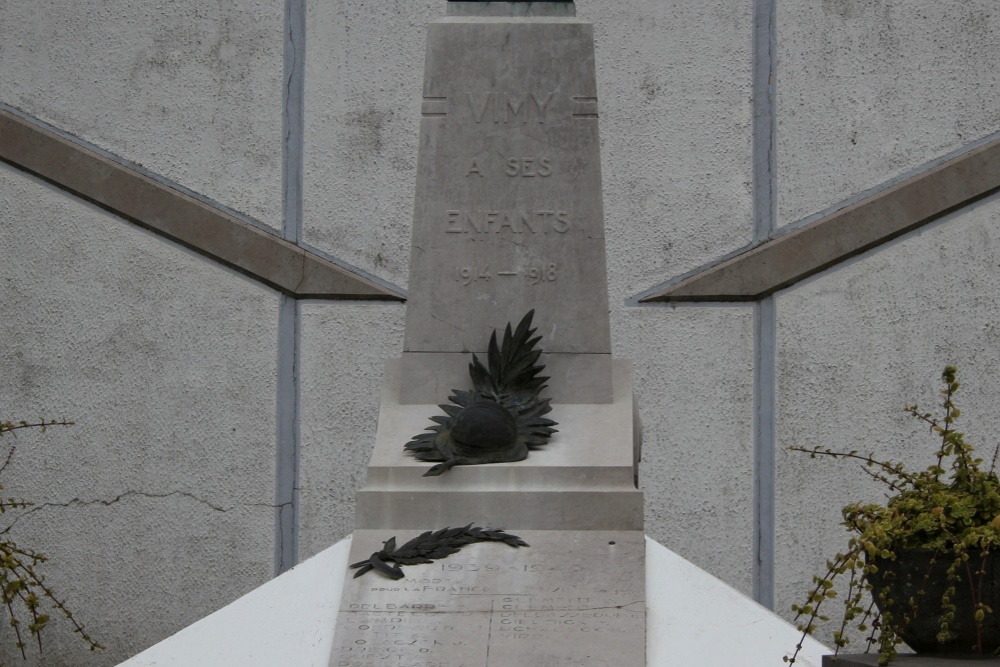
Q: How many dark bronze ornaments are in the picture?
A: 2